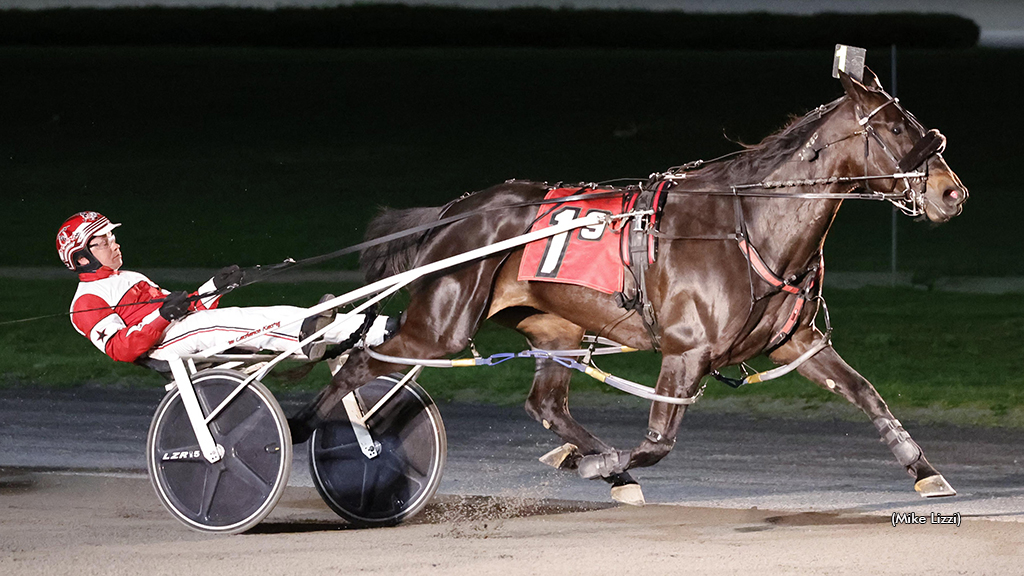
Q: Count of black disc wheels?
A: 2